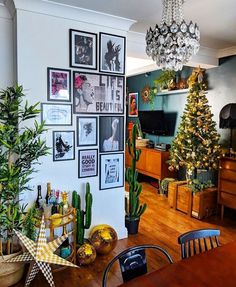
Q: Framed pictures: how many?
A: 11